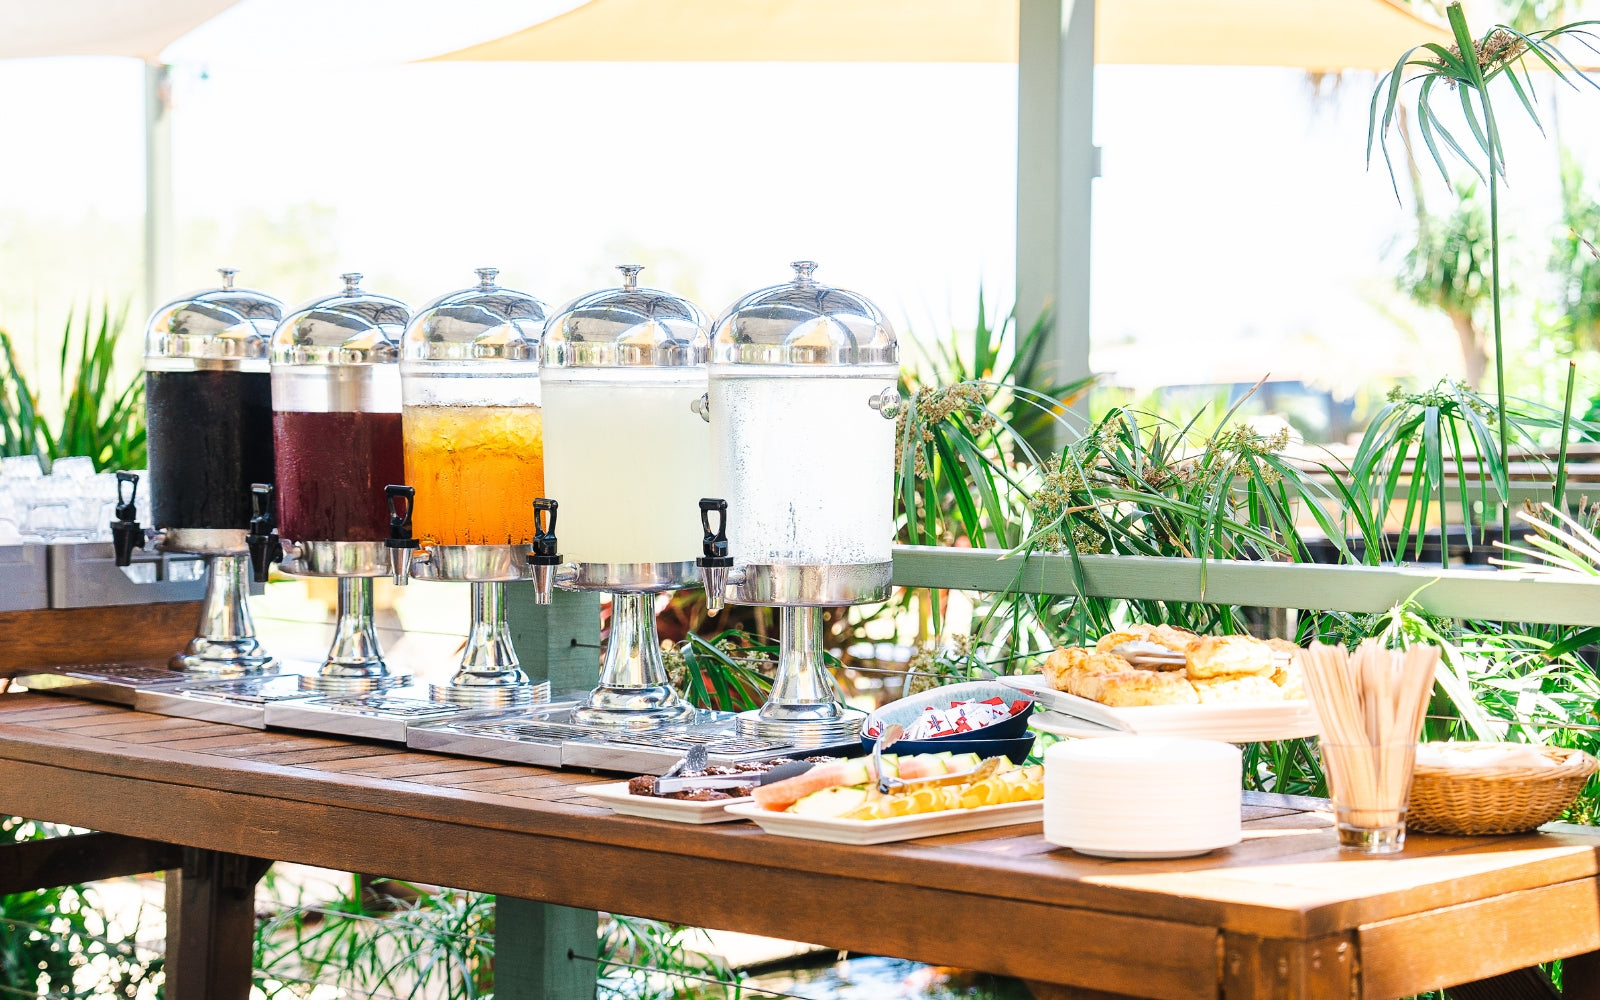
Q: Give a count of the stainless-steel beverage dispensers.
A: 5